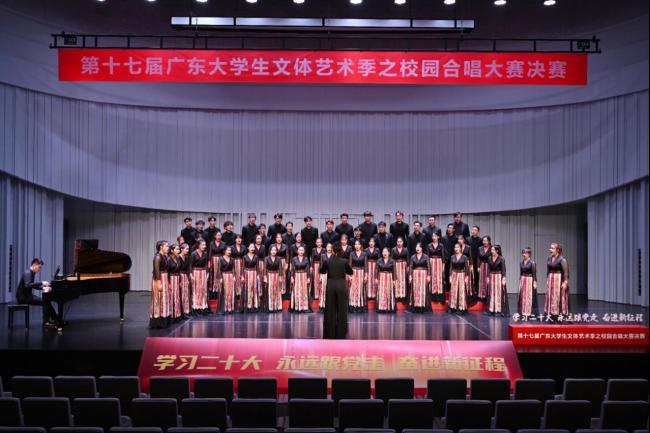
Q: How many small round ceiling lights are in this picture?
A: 10